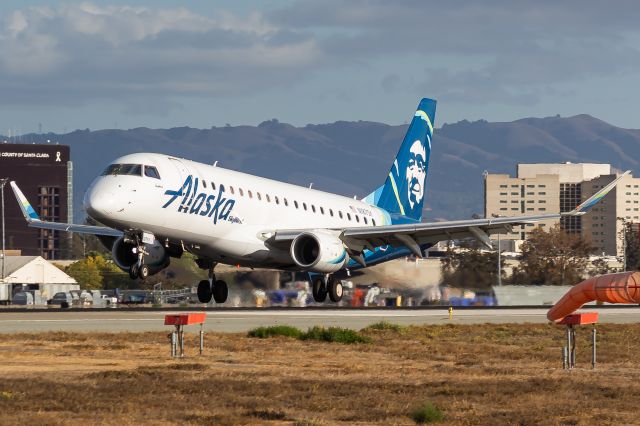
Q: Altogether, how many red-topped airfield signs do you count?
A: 2